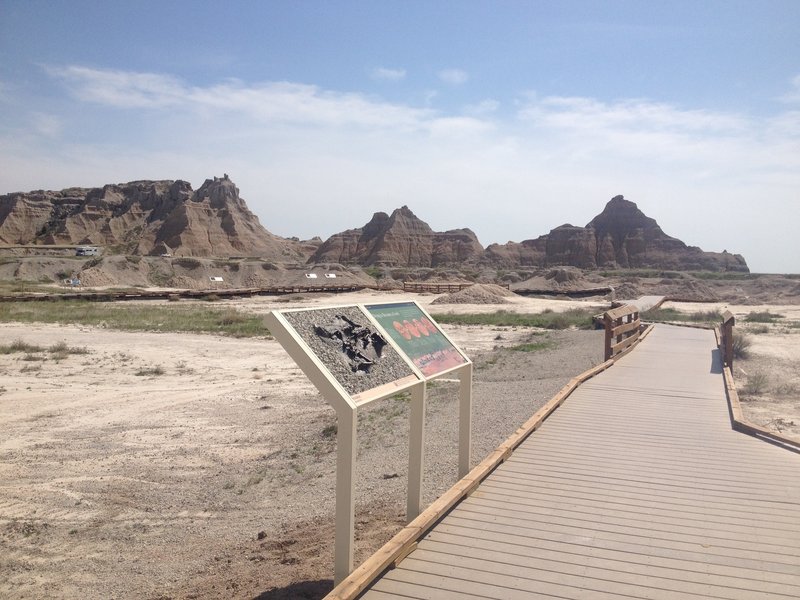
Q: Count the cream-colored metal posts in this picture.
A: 3